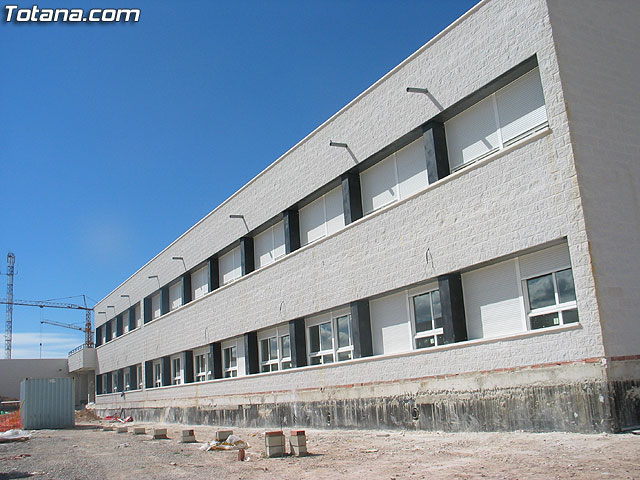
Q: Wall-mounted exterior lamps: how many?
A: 8